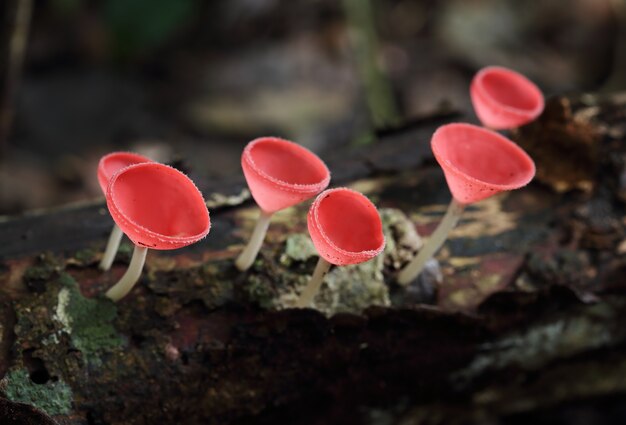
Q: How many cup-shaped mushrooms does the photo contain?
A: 6